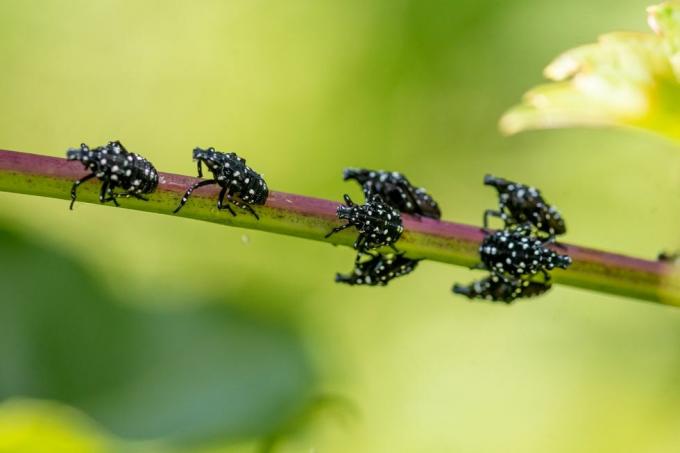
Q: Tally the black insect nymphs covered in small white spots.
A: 8